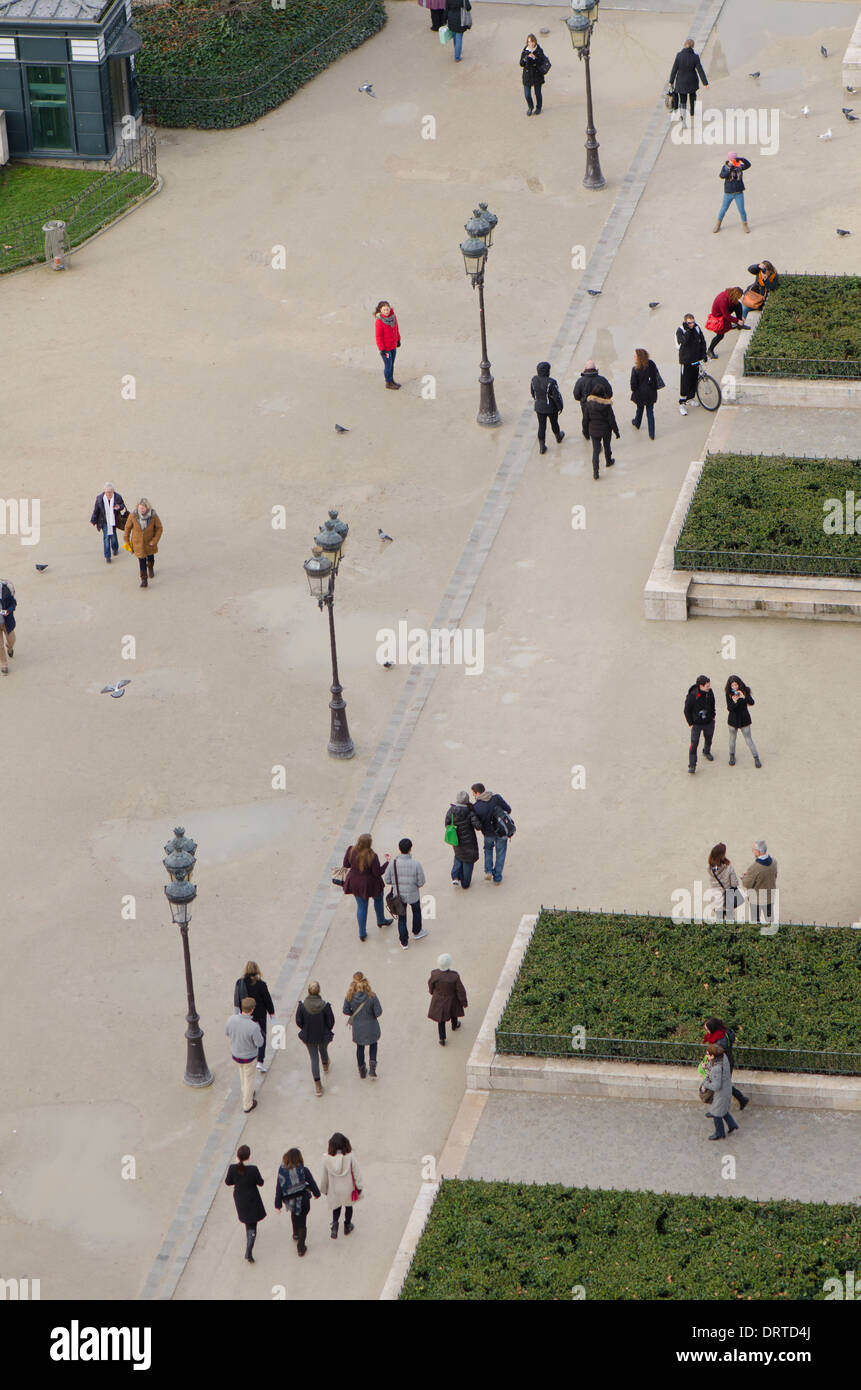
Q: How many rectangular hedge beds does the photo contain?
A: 4